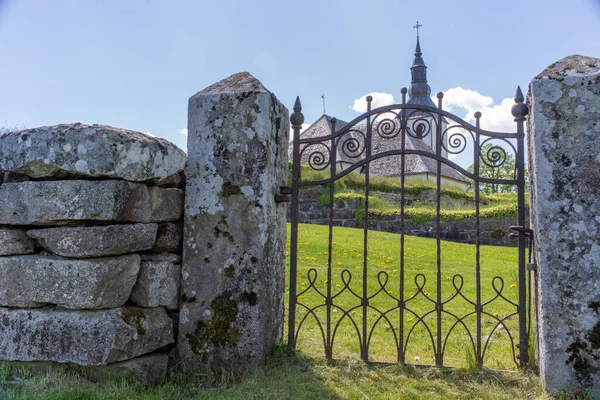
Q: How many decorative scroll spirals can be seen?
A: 6